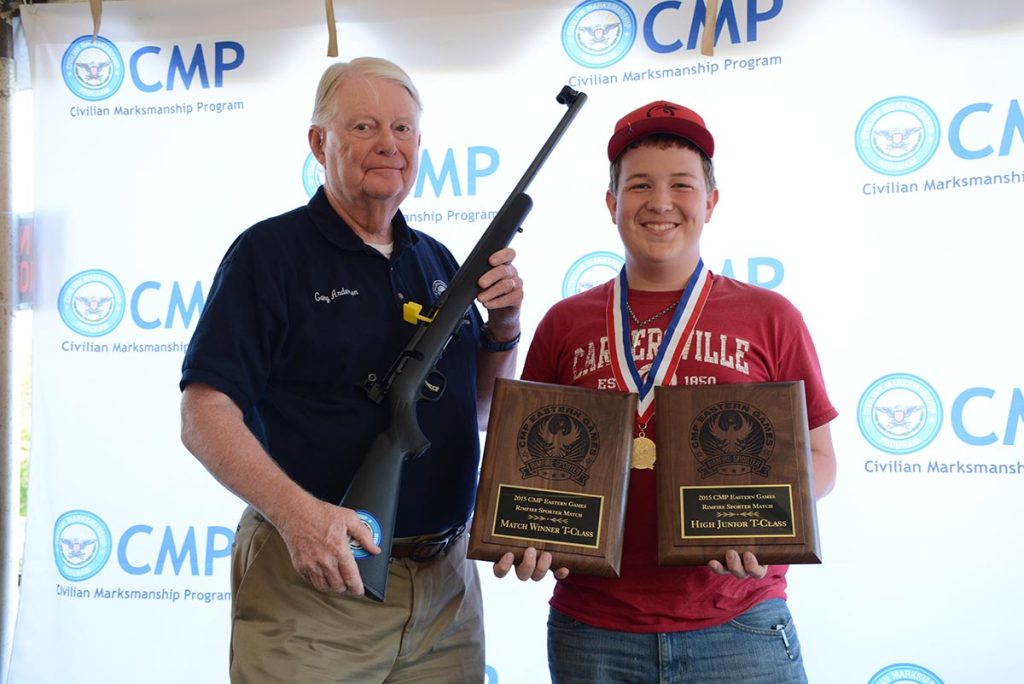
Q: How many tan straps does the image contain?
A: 3